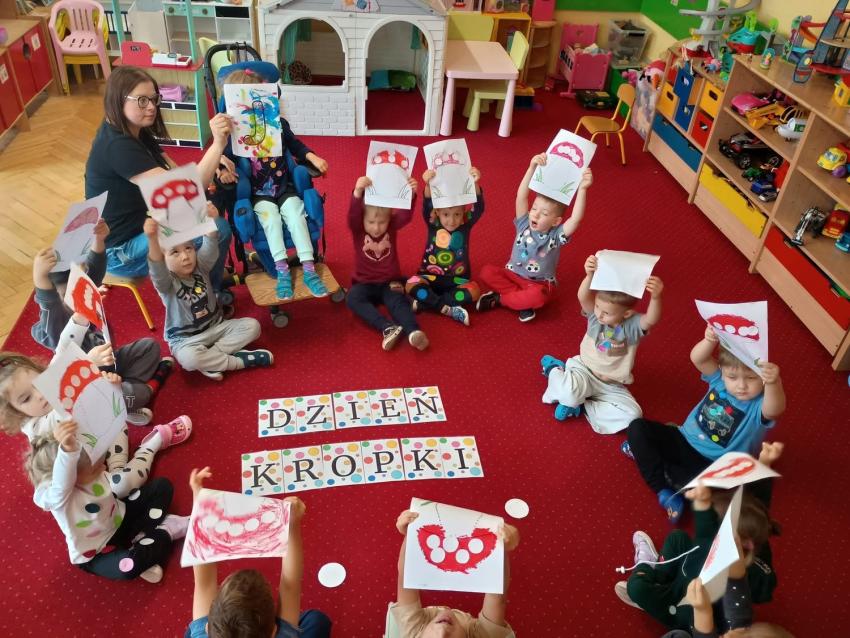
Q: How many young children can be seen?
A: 14